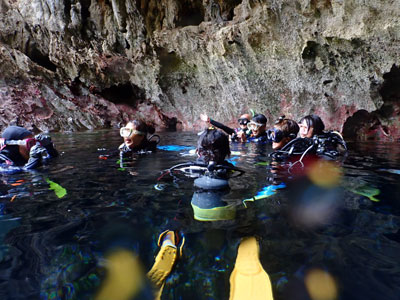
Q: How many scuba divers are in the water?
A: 7